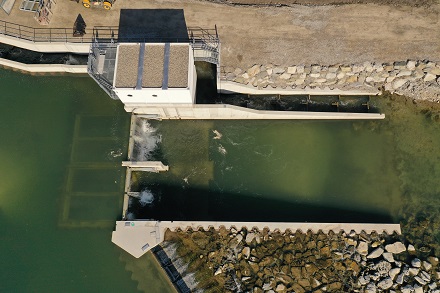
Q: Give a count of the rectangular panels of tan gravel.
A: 3